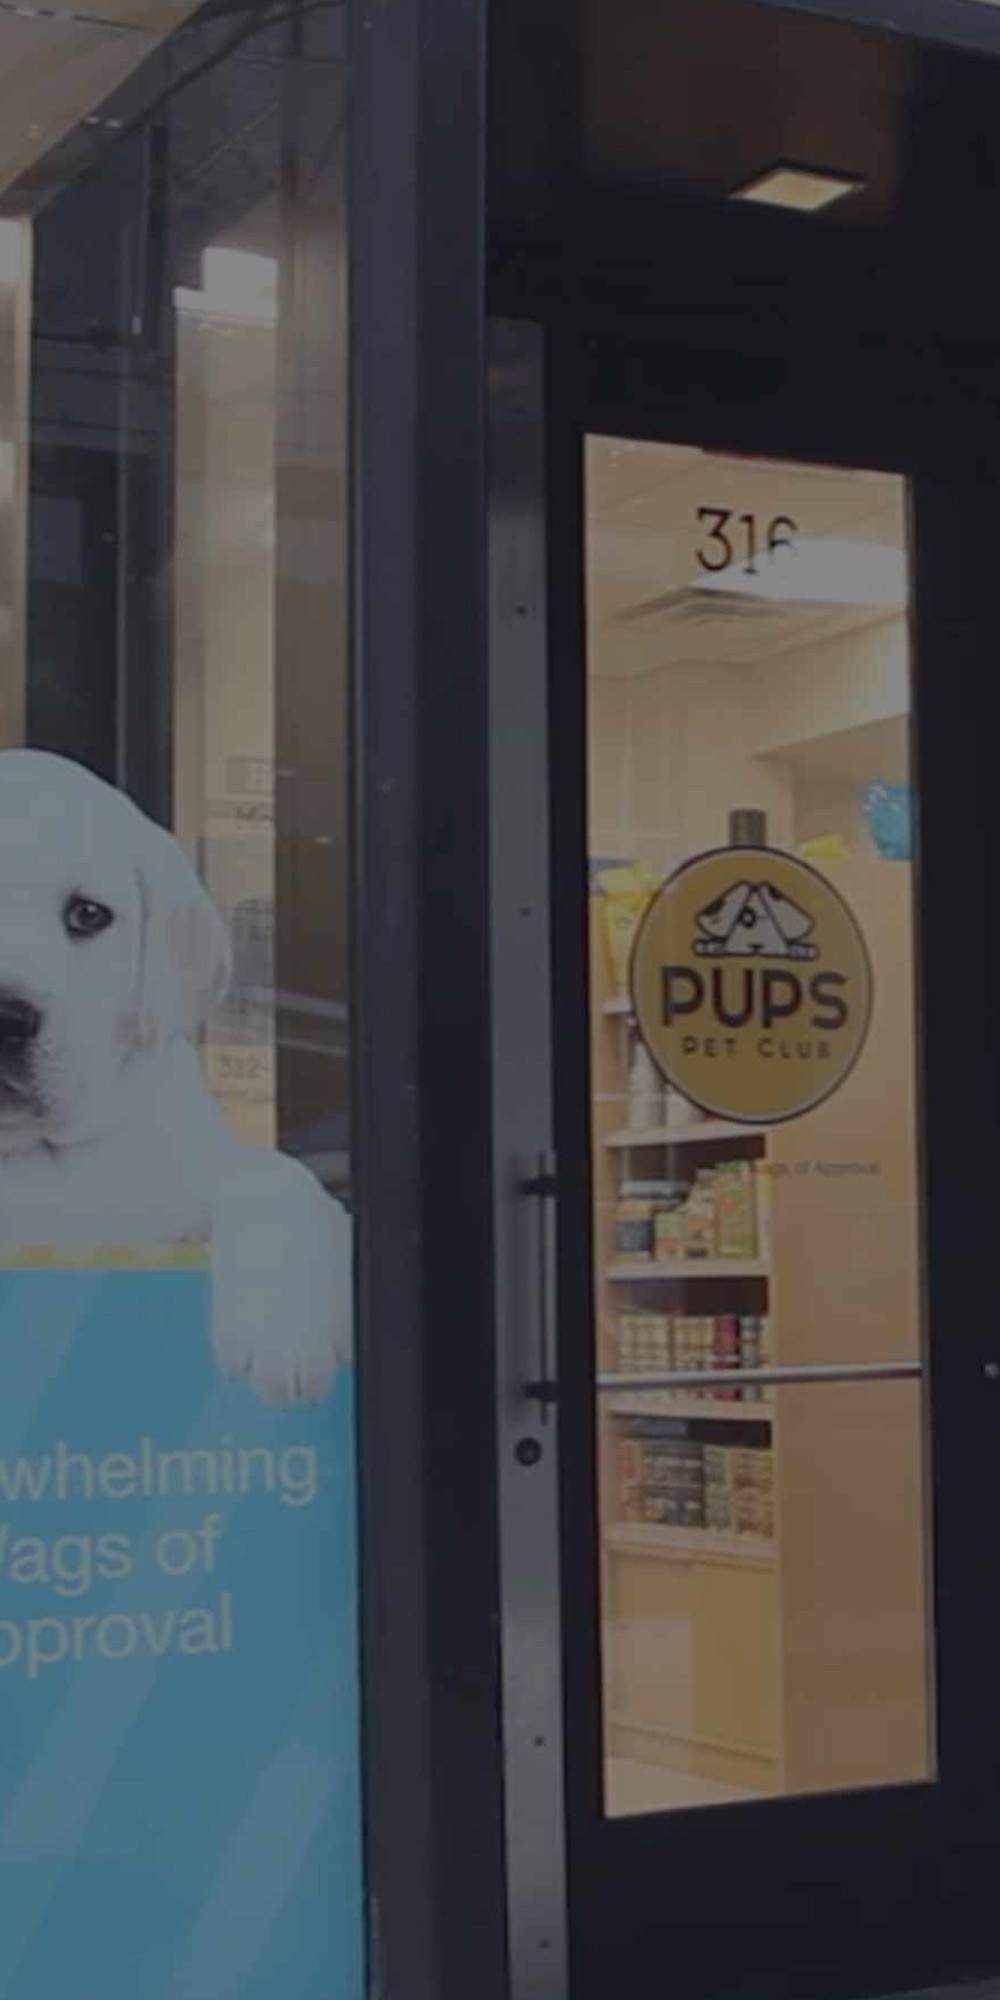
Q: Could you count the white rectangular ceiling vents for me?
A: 1